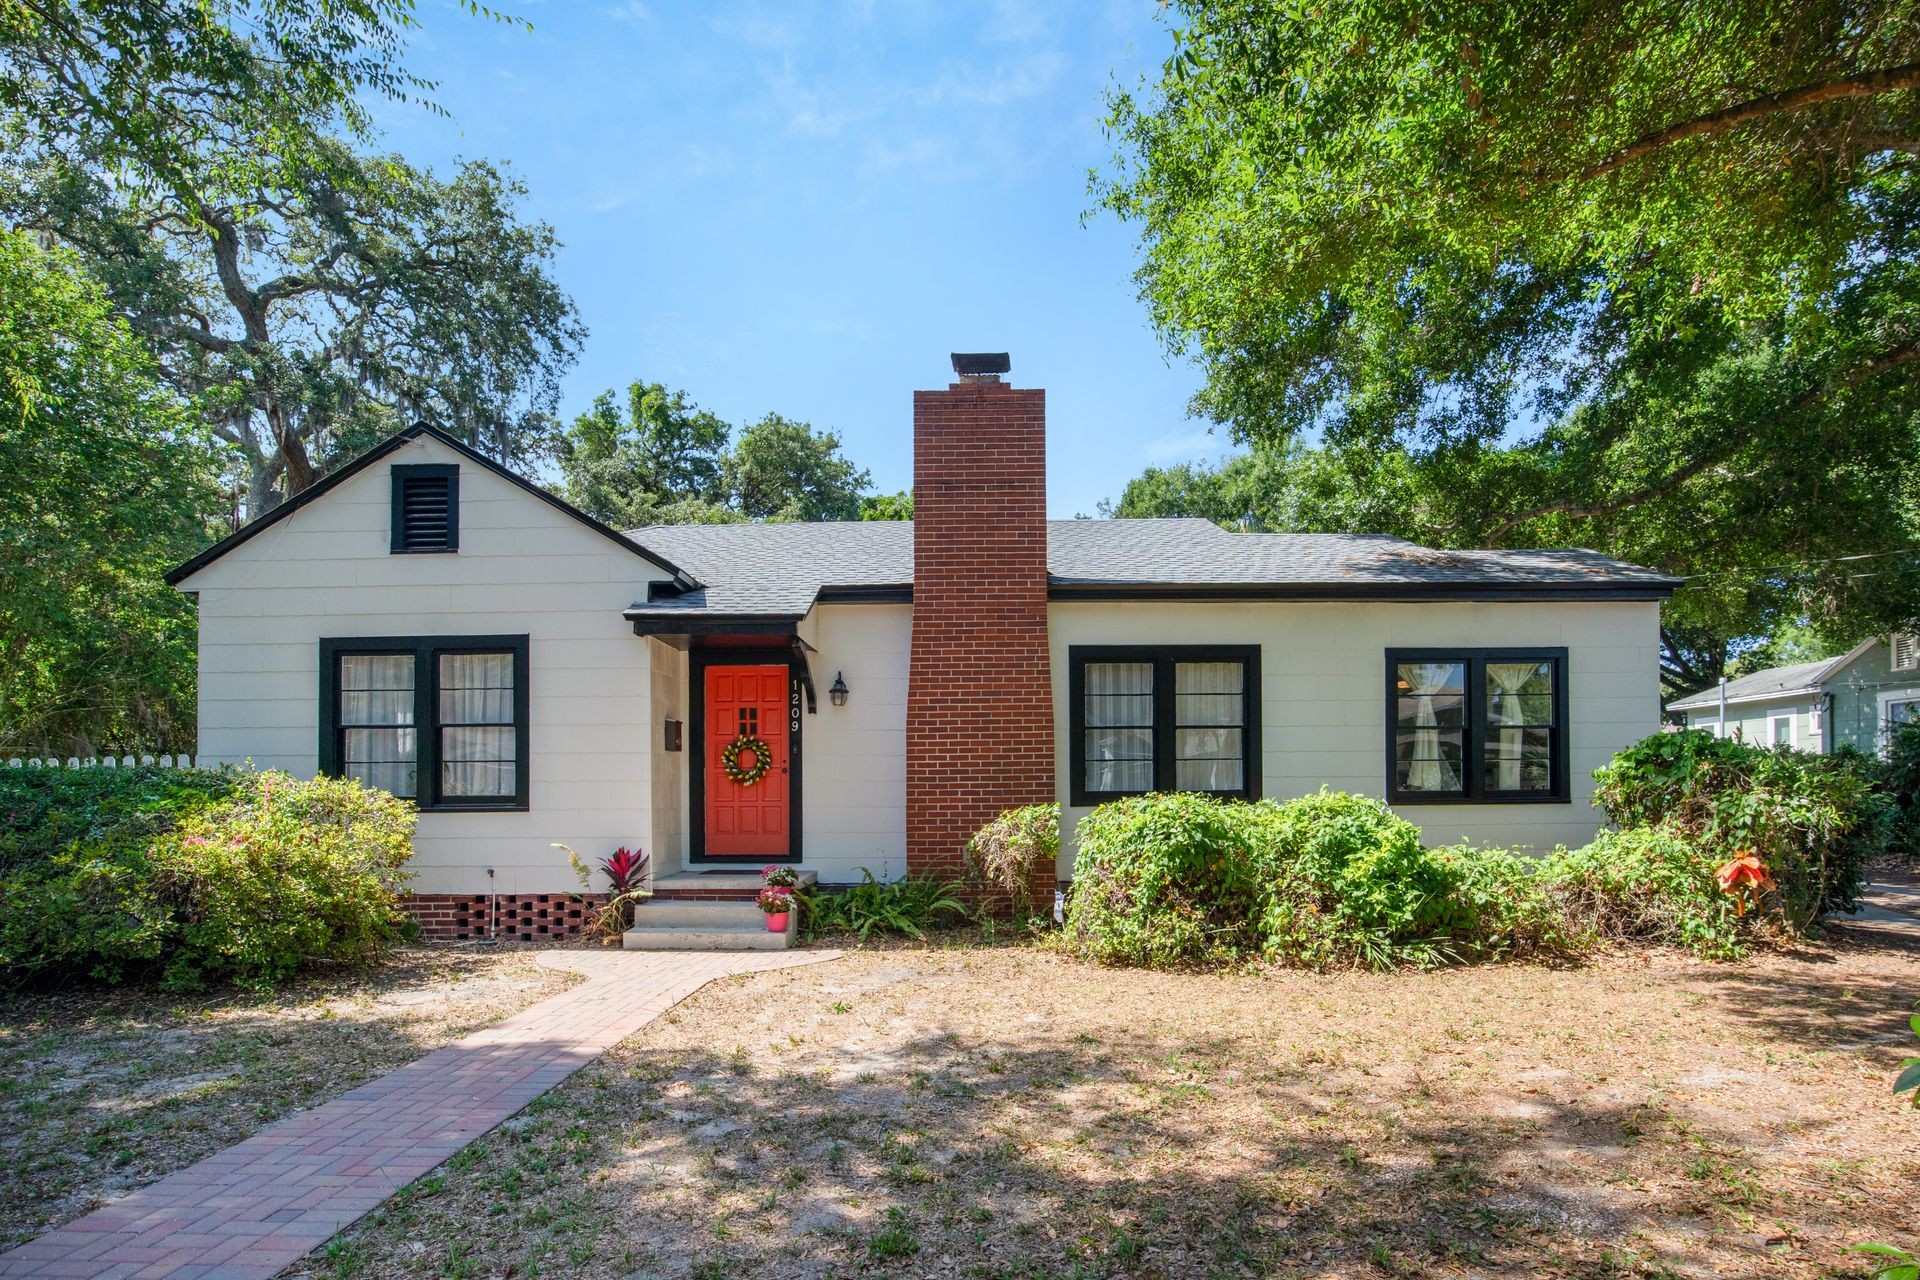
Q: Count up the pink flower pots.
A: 2